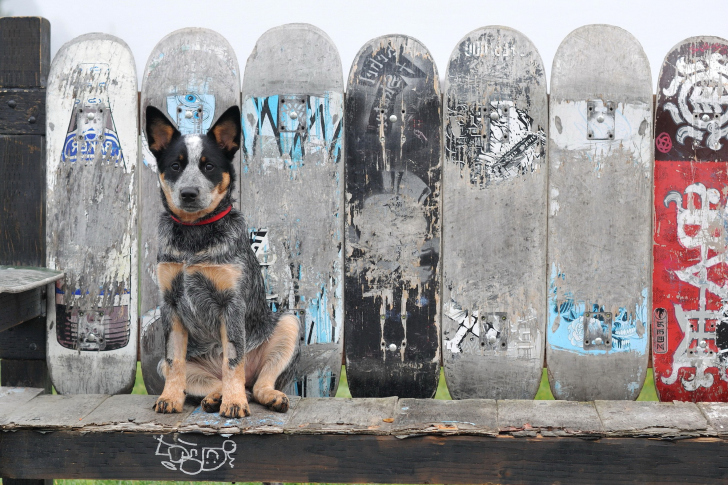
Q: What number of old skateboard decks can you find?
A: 7